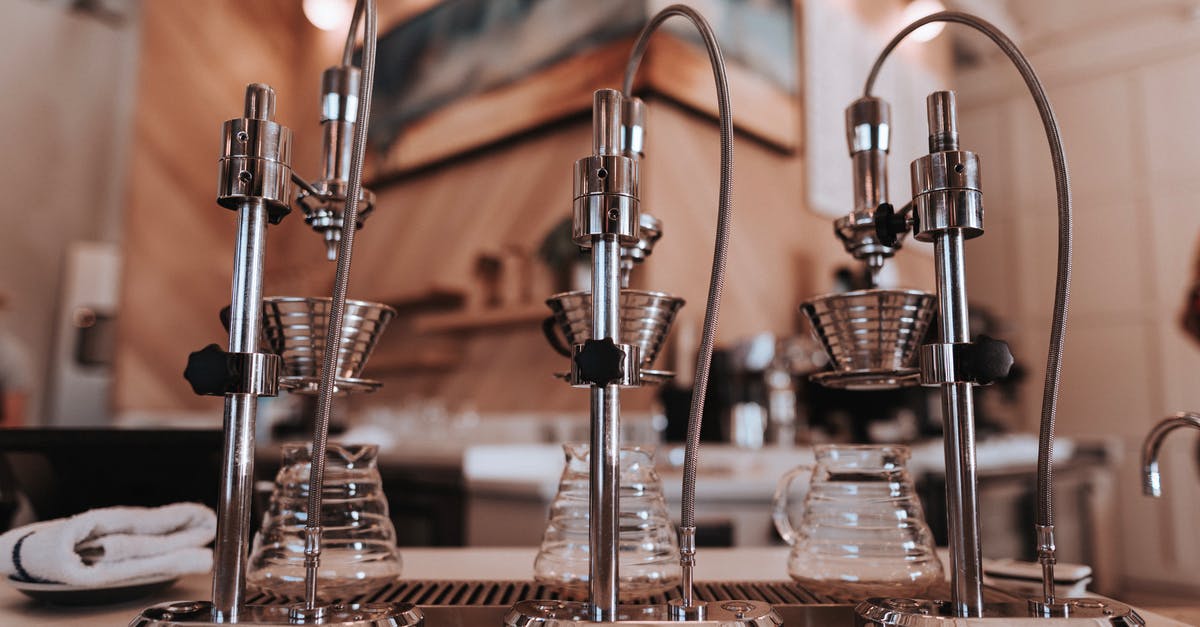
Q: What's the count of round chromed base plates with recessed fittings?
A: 3